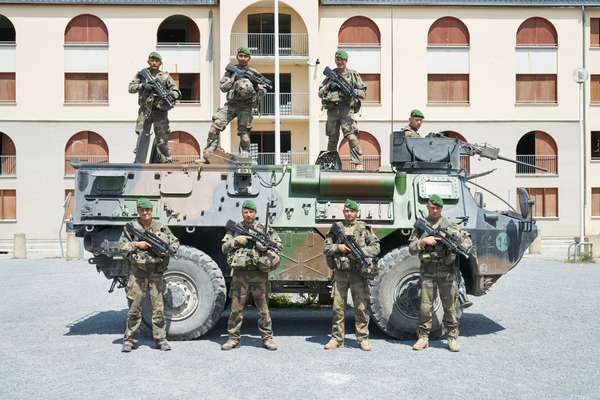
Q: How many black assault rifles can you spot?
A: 7